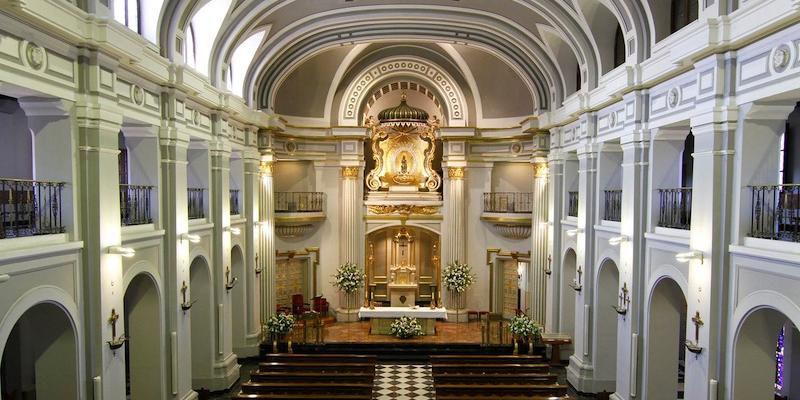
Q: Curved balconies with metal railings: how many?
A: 2